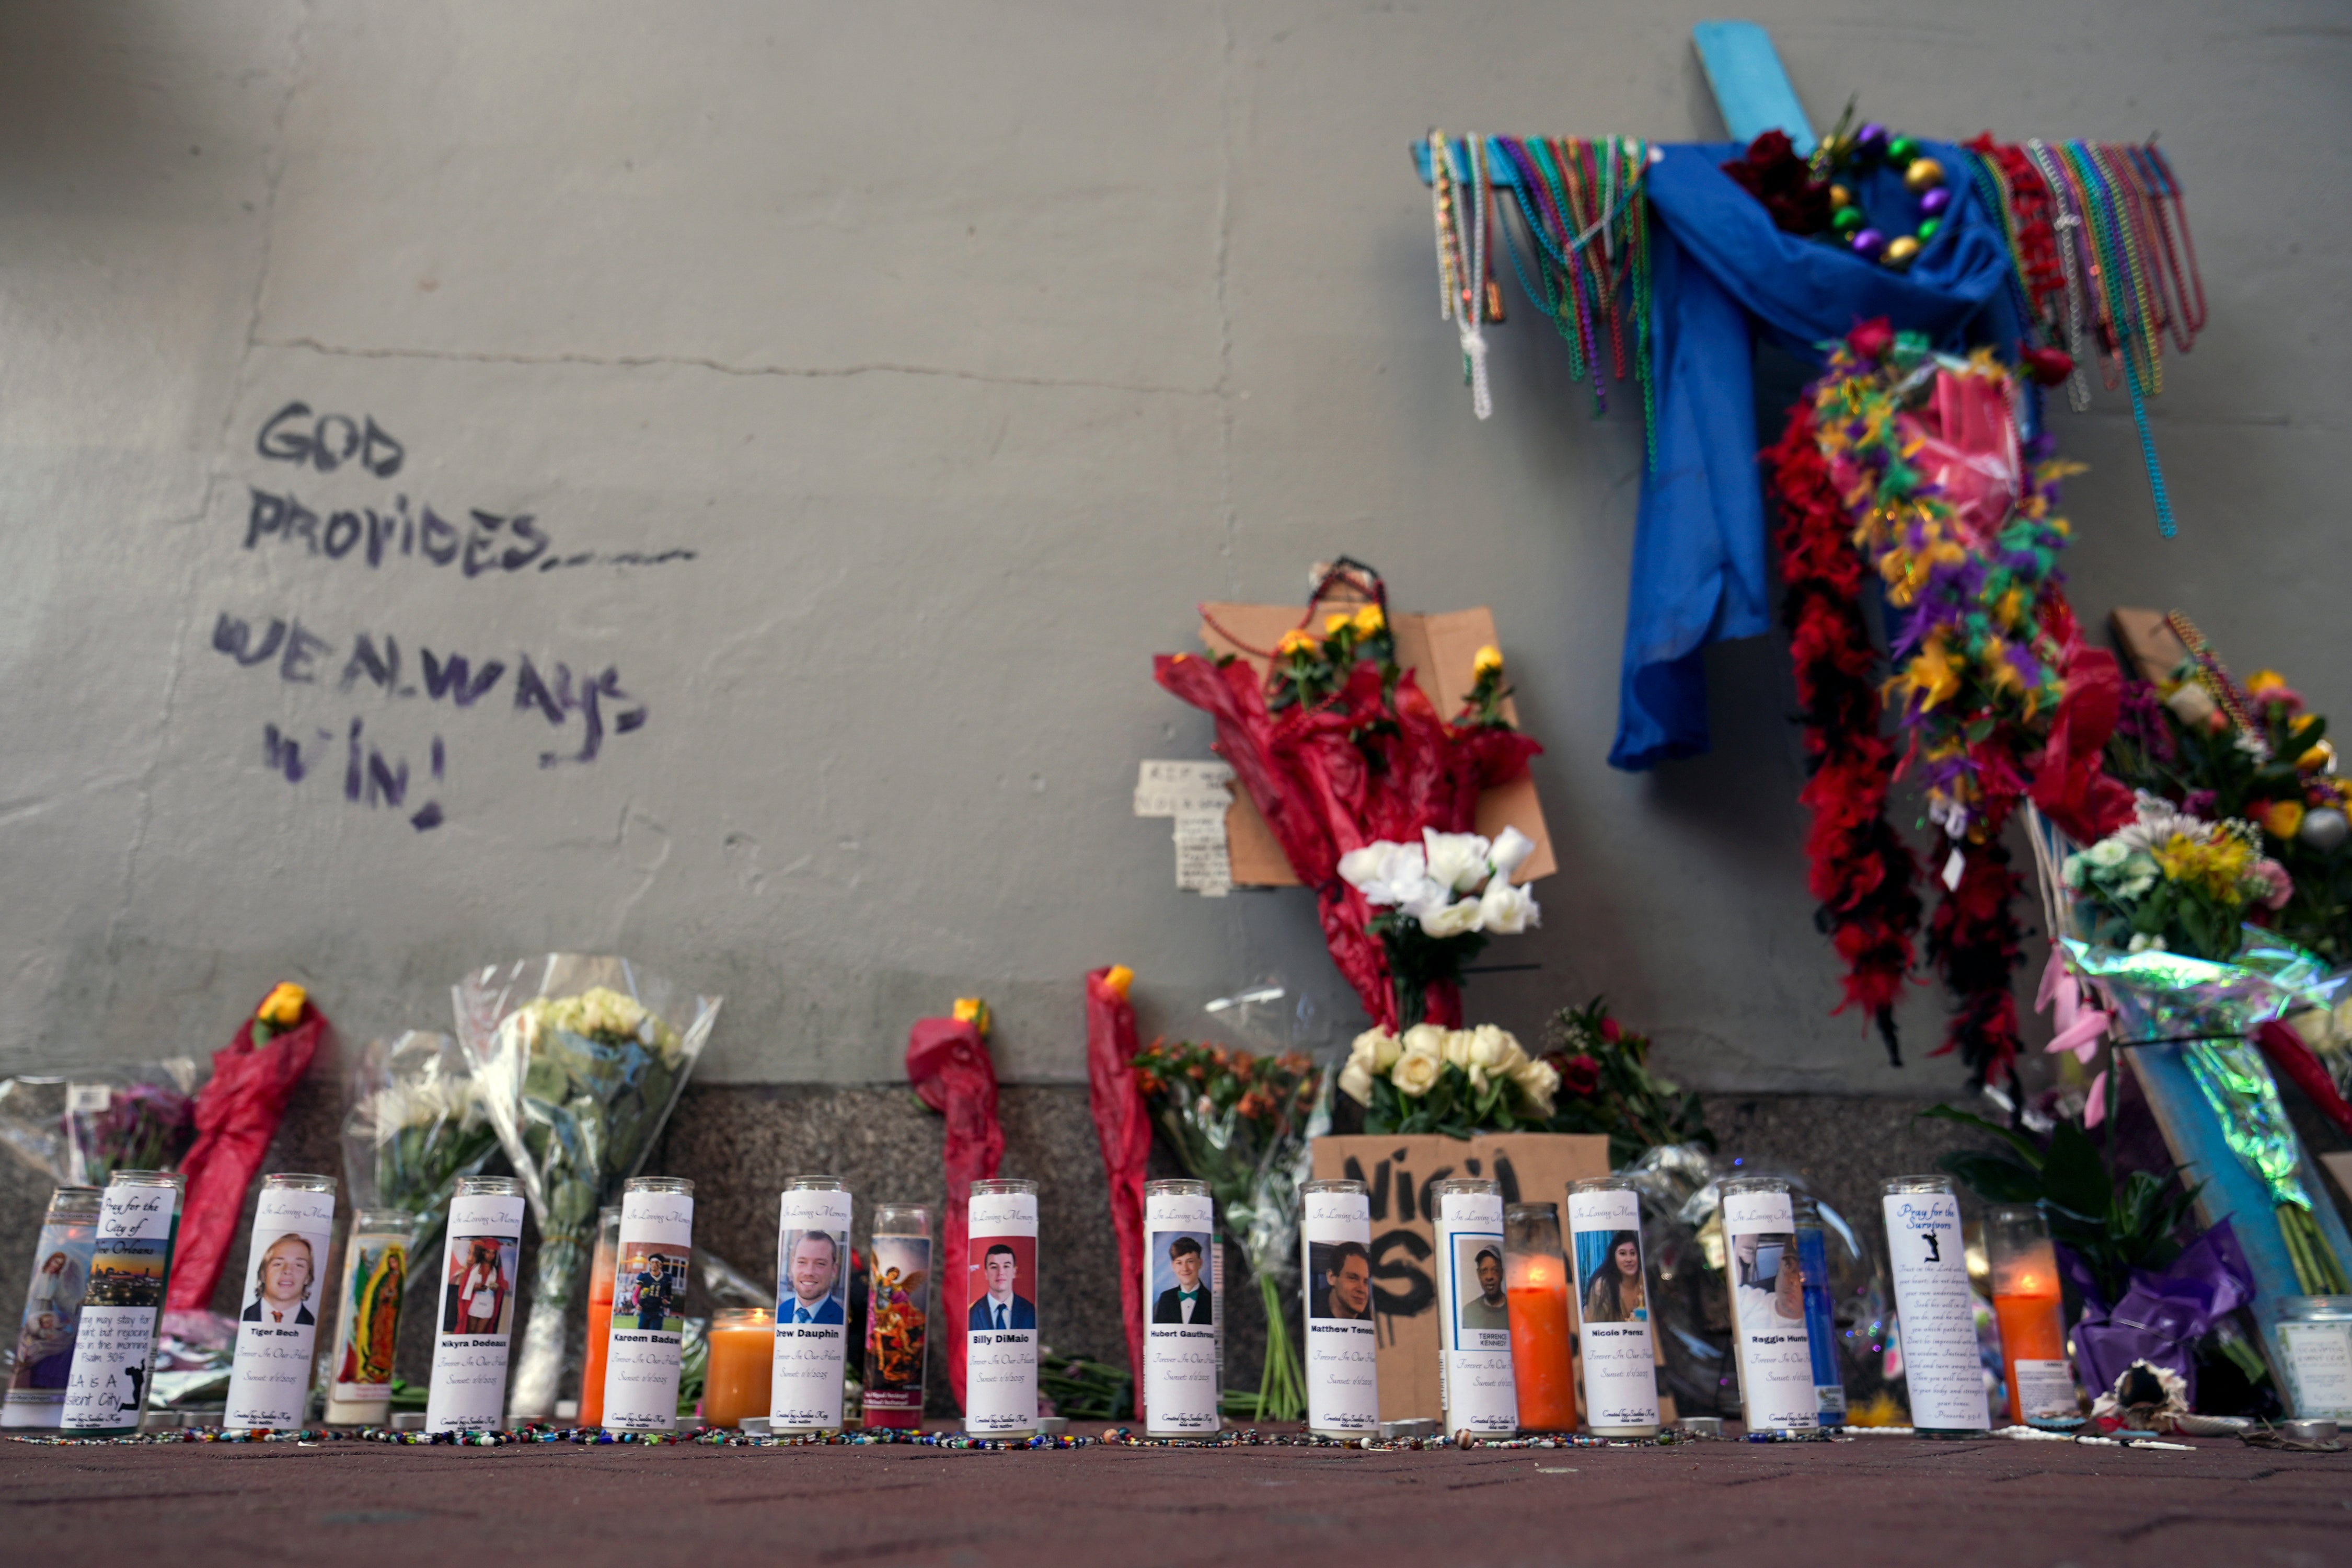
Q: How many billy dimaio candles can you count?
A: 1